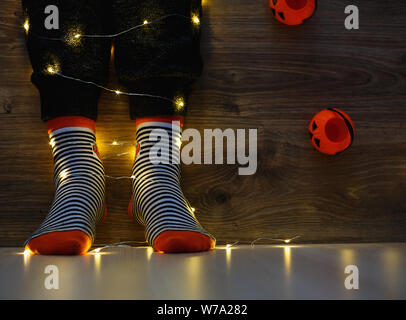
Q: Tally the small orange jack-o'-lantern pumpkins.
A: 2